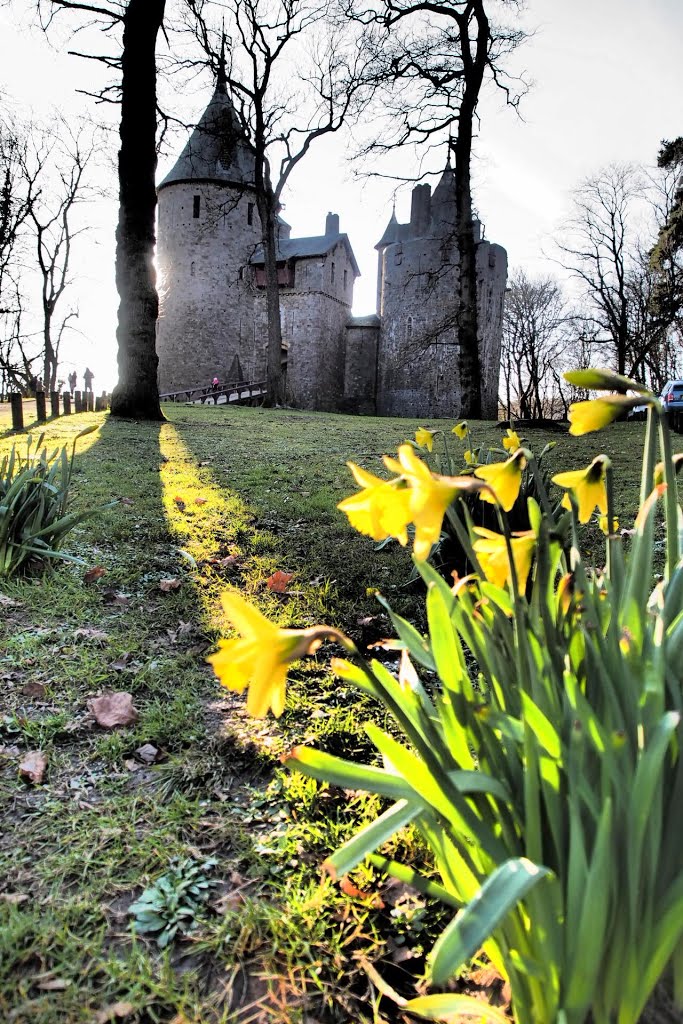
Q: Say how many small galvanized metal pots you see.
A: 0